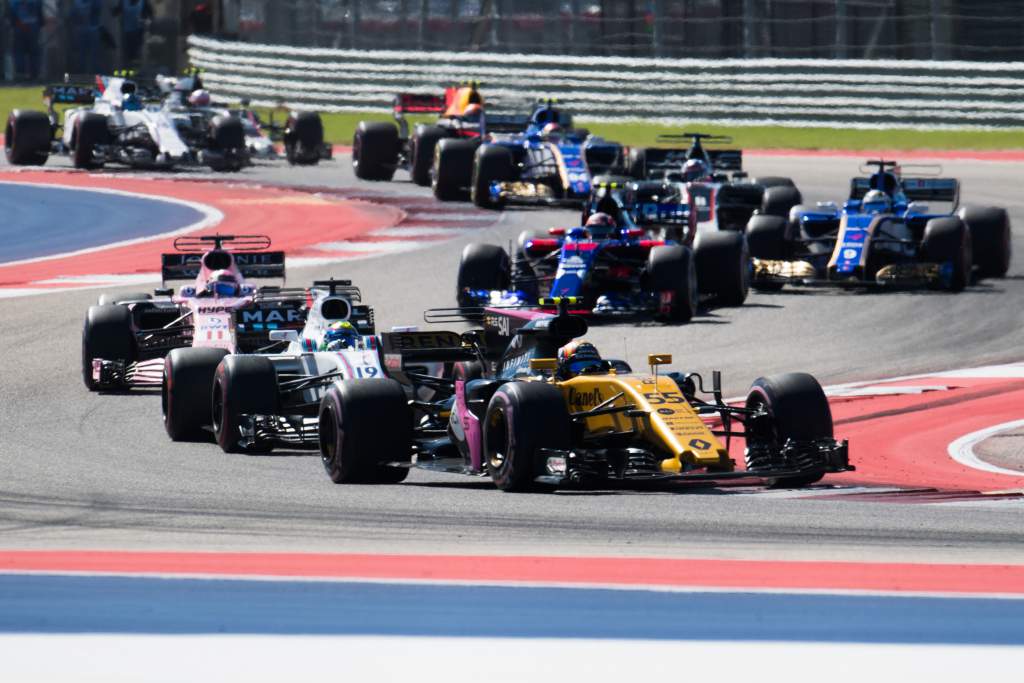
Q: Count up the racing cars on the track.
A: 10